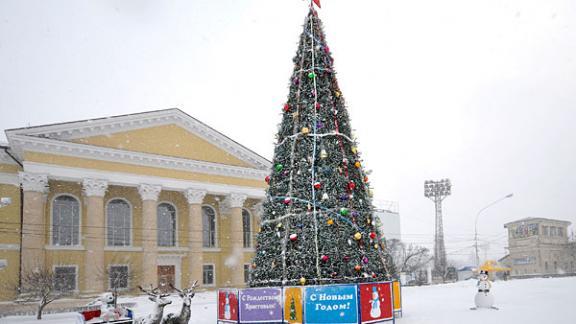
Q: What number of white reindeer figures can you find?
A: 2